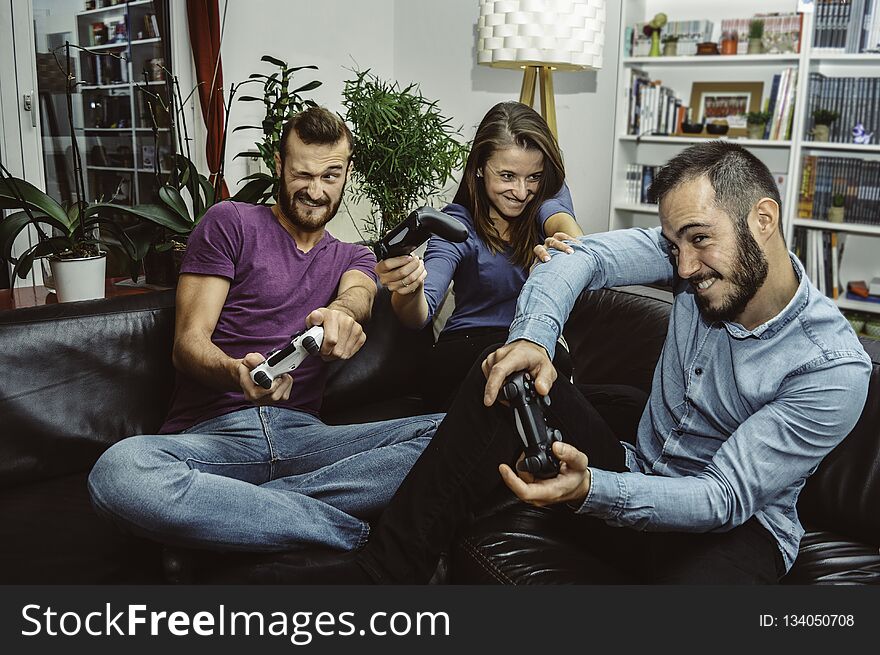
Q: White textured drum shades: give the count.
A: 1